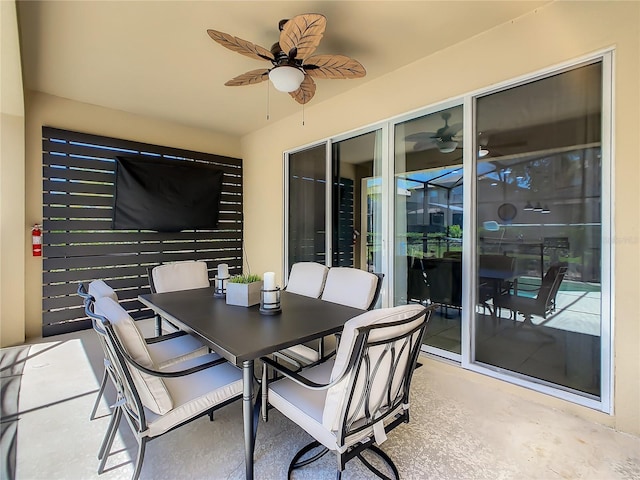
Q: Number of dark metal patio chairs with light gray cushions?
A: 6